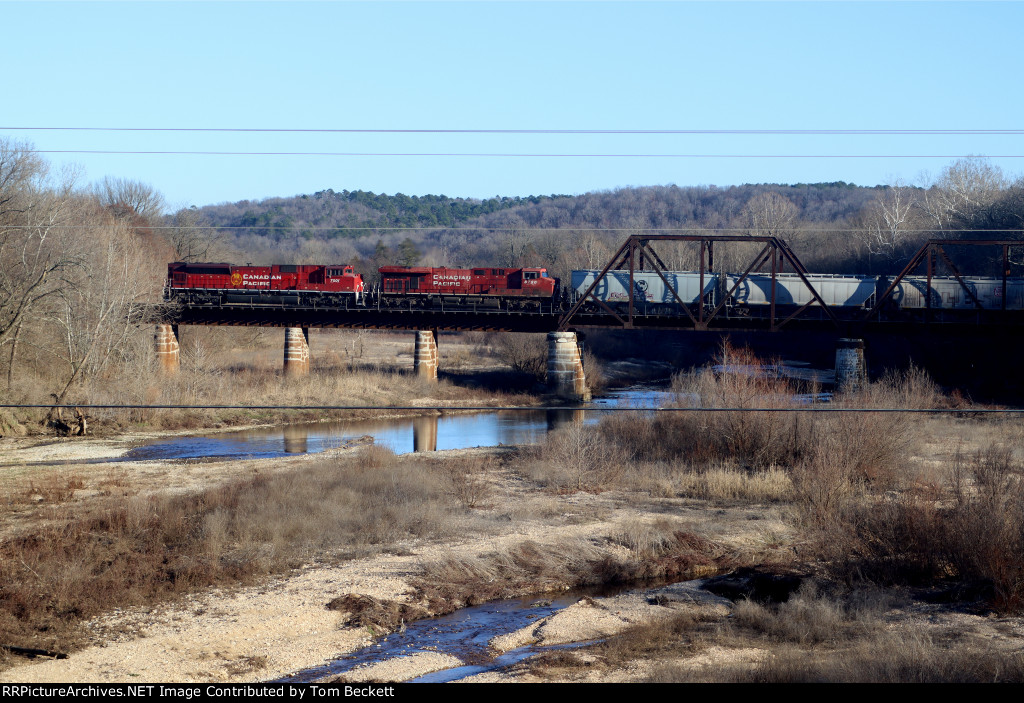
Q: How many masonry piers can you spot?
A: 5